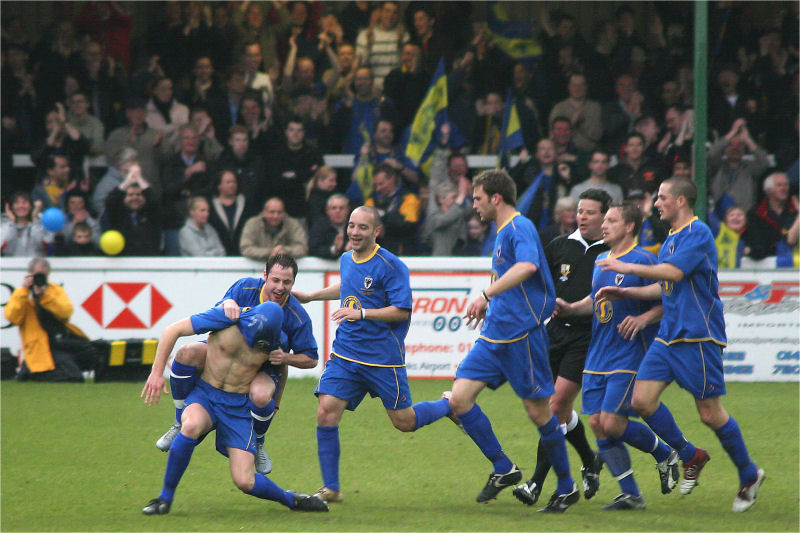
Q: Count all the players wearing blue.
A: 6